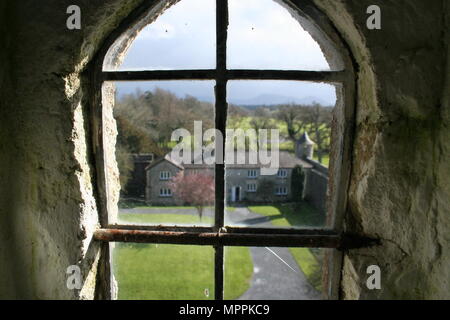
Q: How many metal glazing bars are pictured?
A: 3